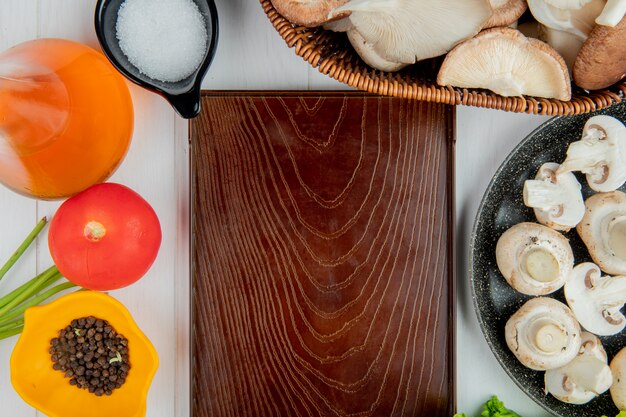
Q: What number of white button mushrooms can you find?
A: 8